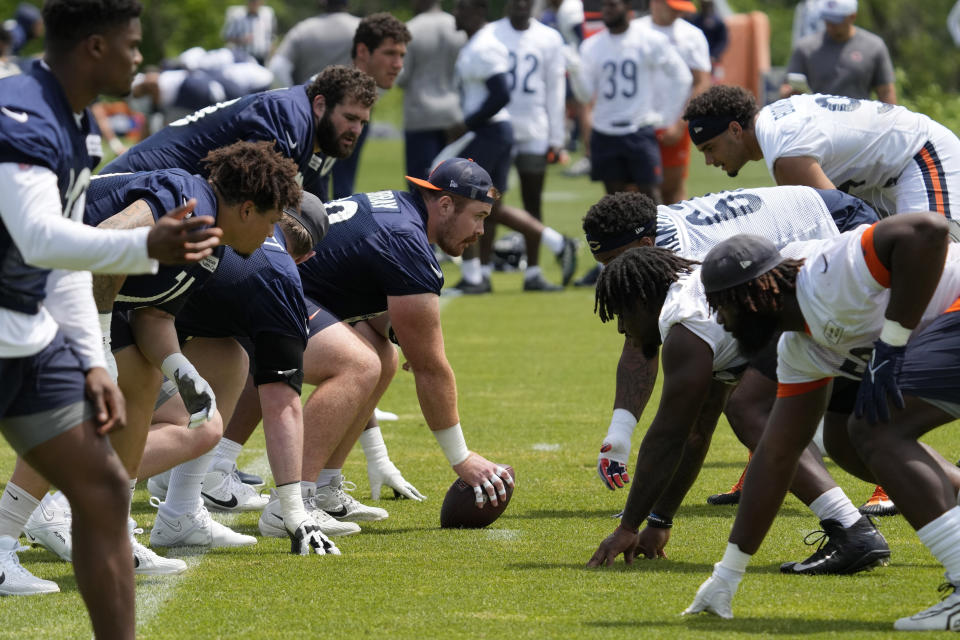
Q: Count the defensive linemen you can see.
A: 4